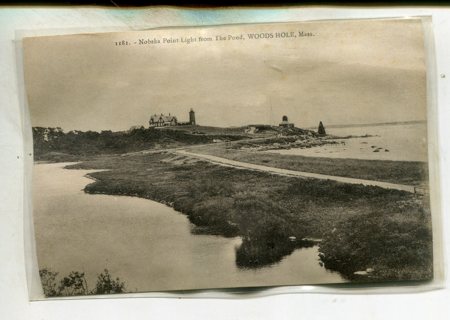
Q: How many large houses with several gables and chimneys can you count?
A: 1